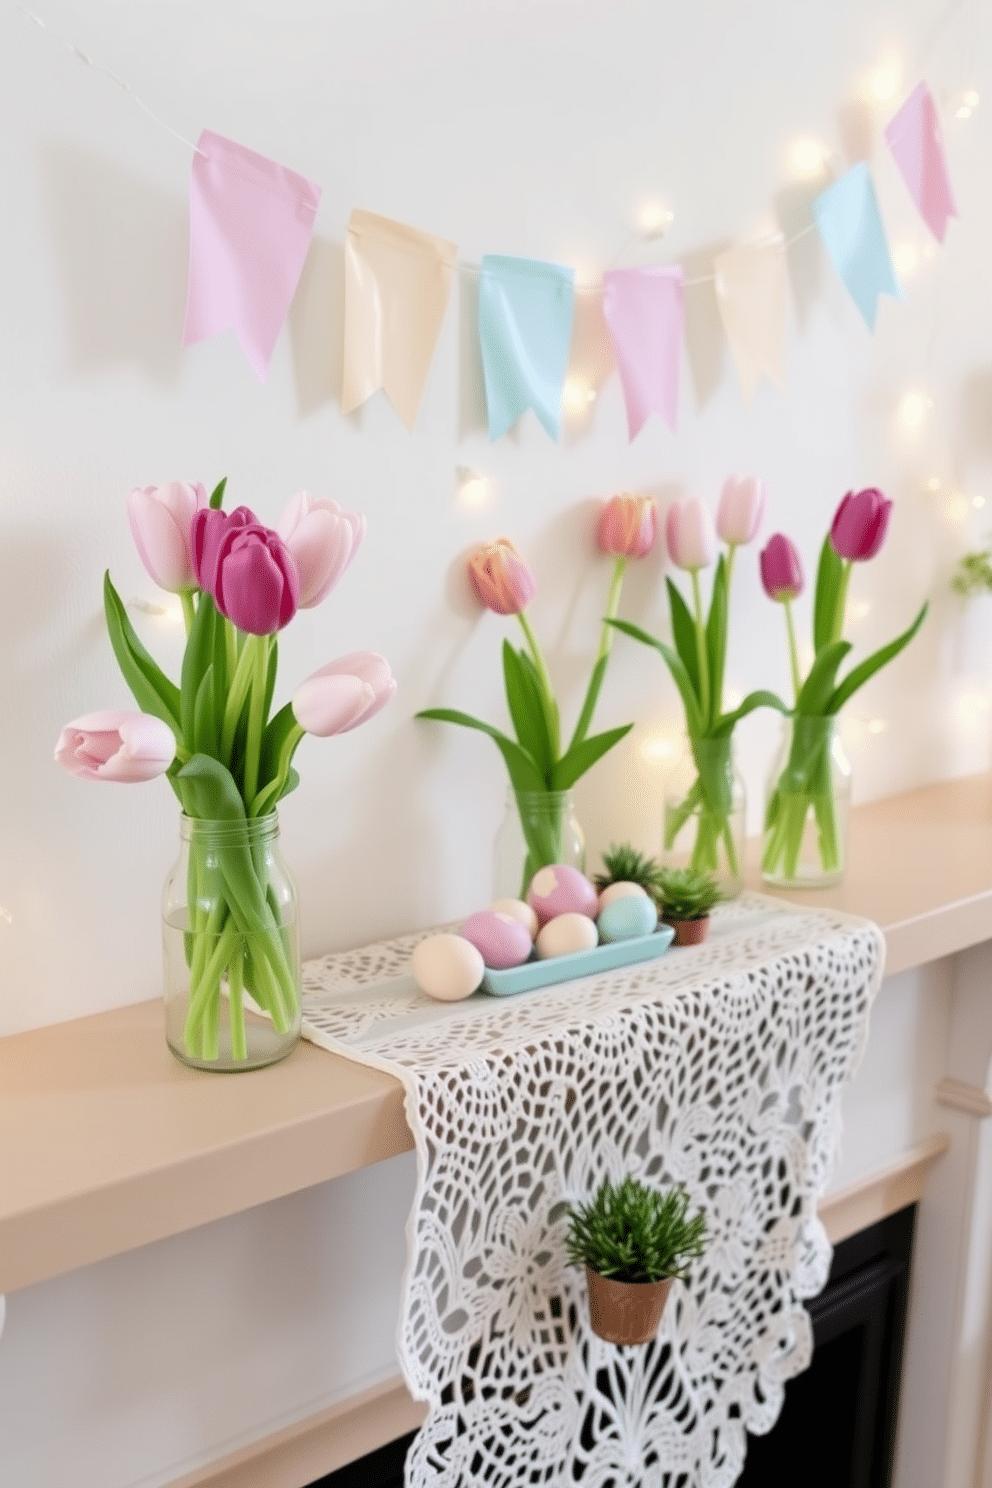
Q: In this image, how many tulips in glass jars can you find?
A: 12